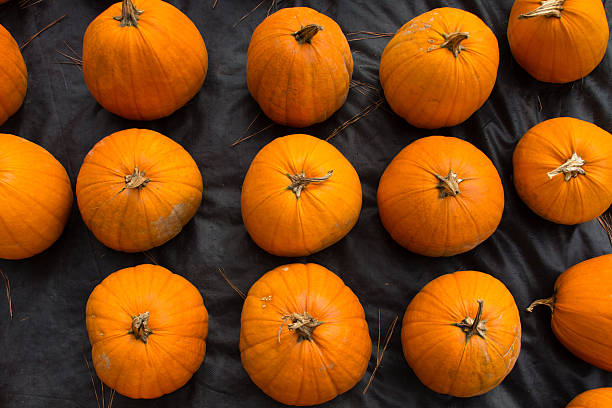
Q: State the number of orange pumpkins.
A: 15